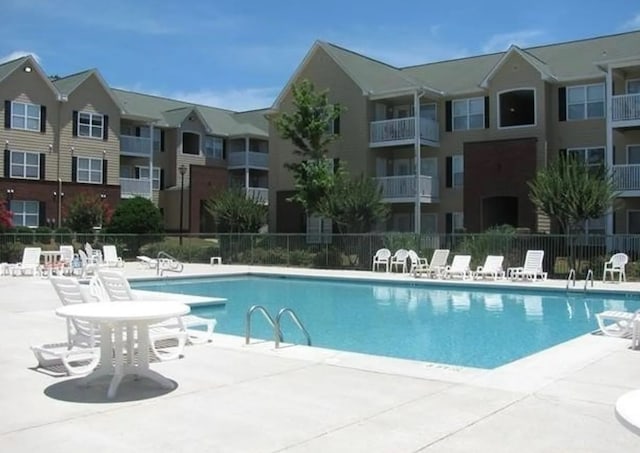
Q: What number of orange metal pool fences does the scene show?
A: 0